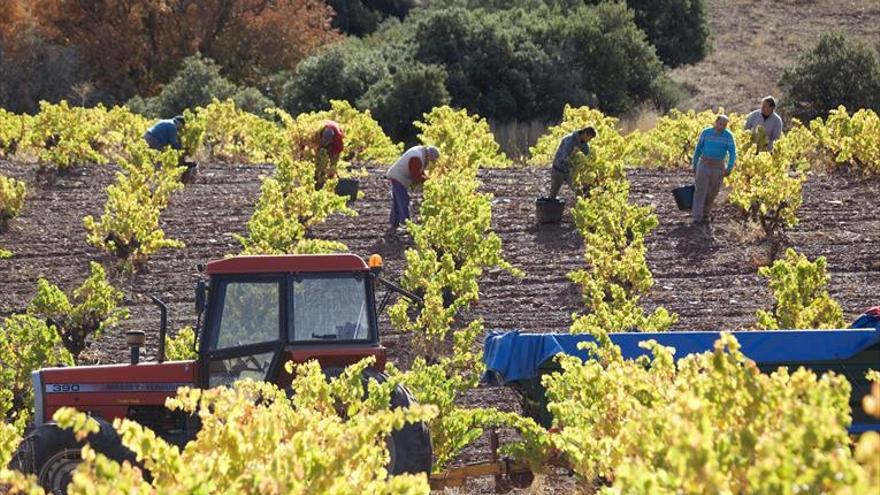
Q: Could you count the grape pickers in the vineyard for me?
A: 6